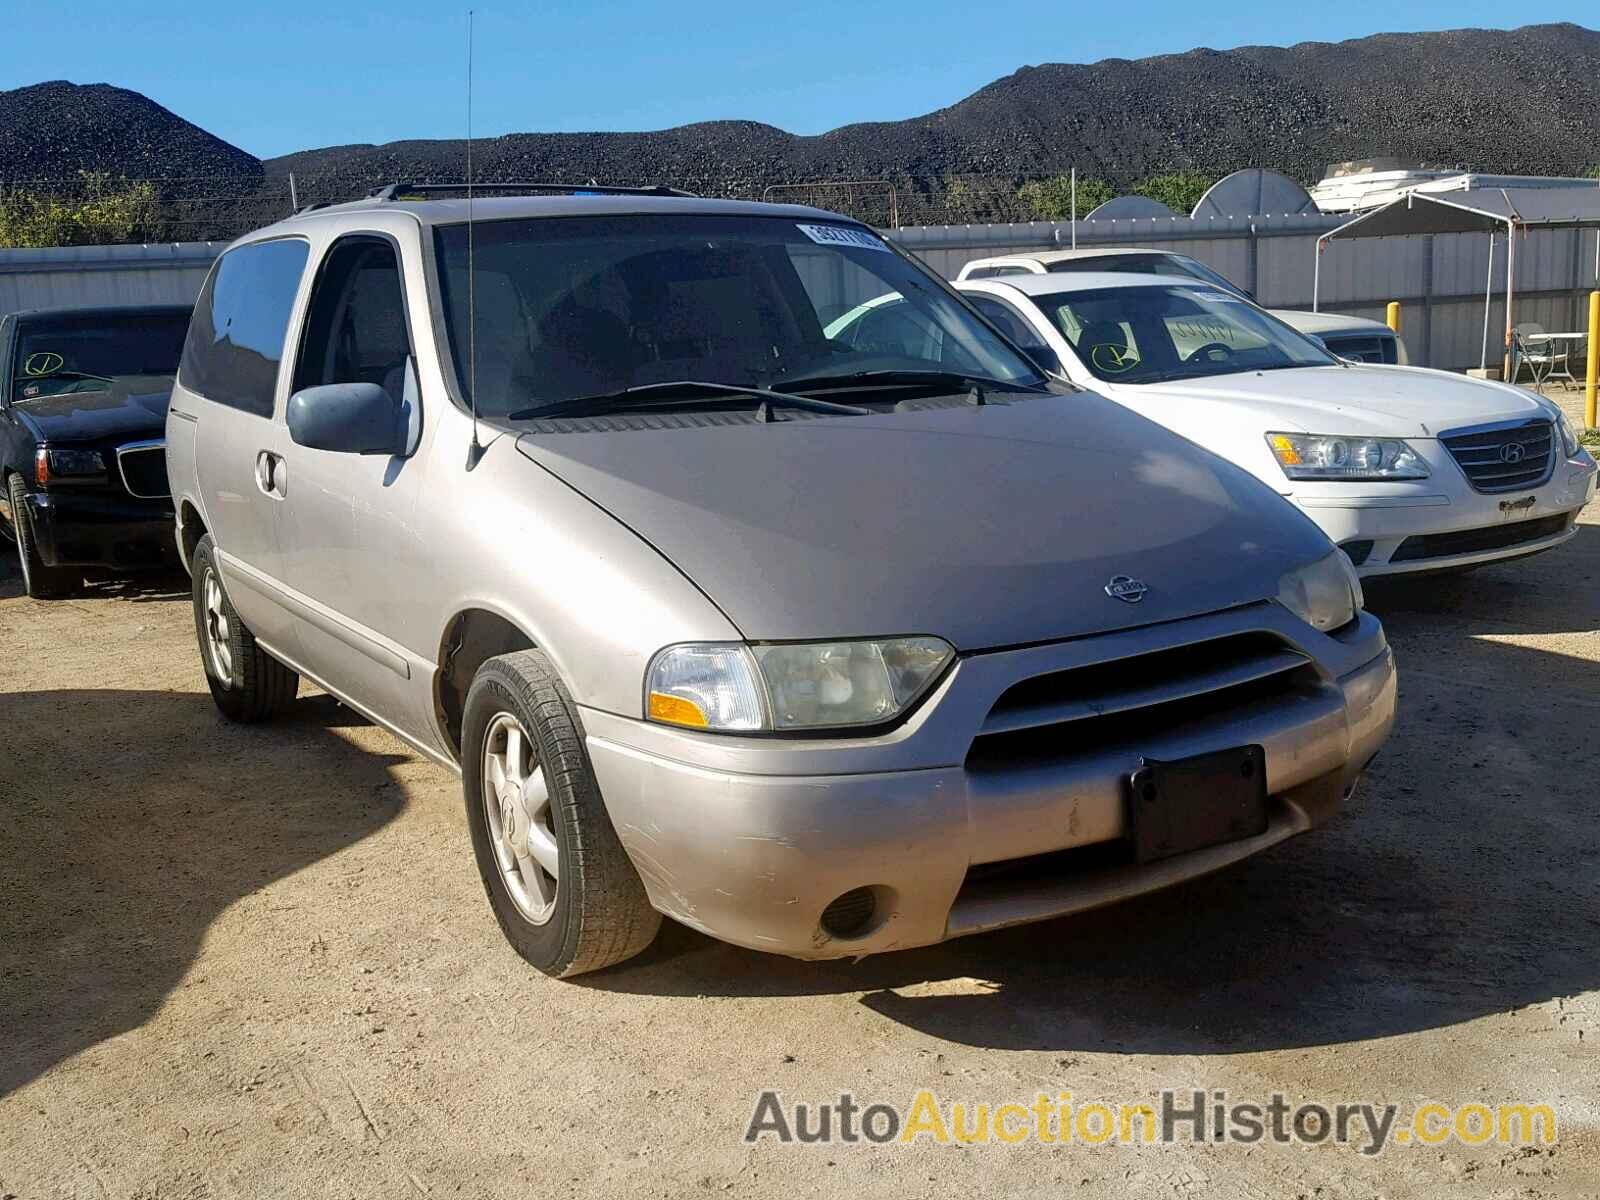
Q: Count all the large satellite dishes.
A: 2